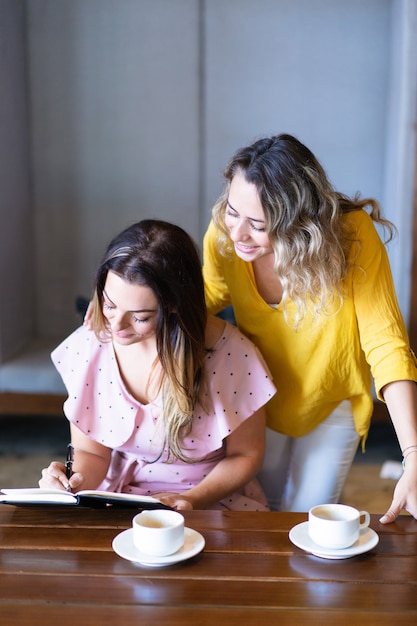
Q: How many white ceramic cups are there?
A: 2